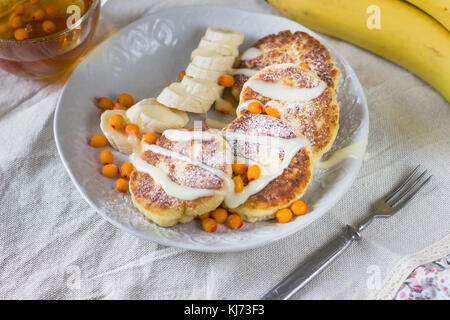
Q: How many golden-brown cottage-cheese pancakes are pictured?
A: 4